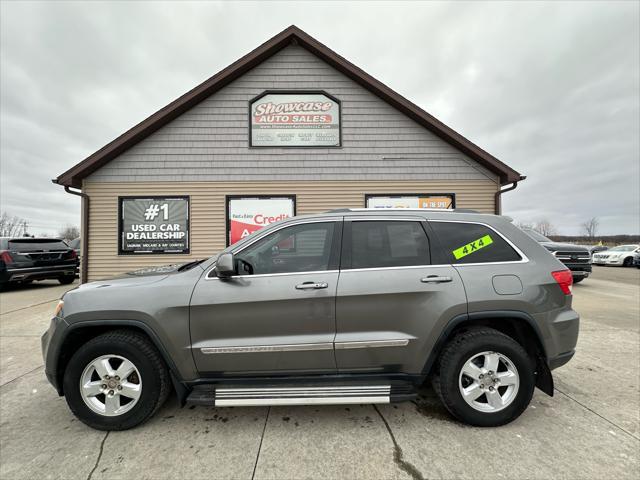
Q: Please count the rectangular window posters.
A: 3